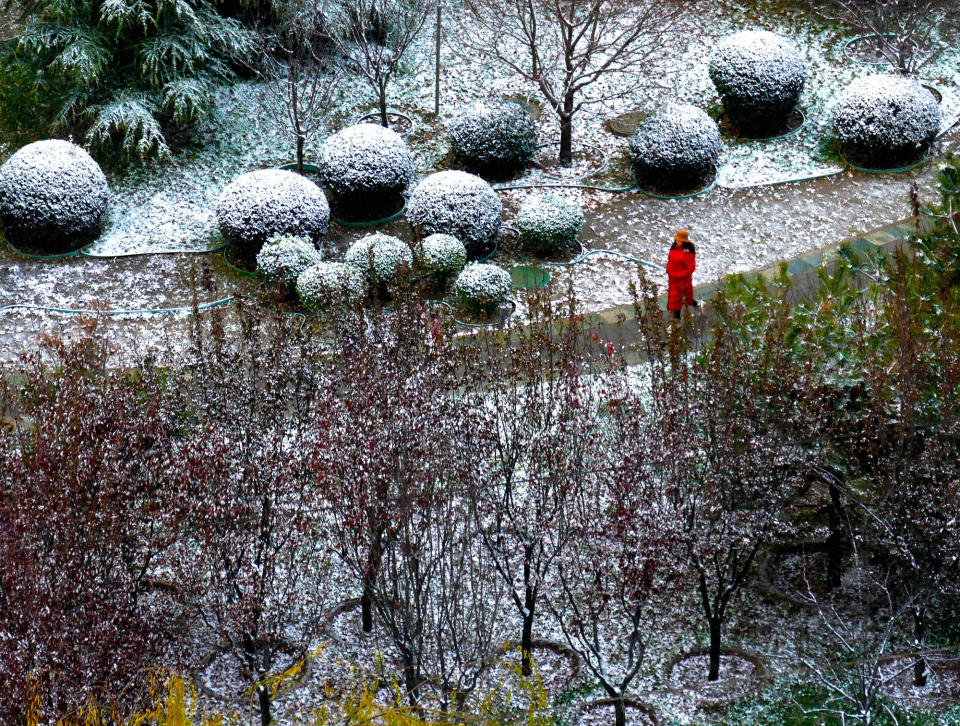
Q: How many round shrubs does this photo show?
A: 14